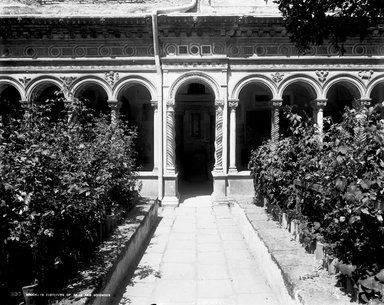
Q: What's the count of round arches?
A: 9